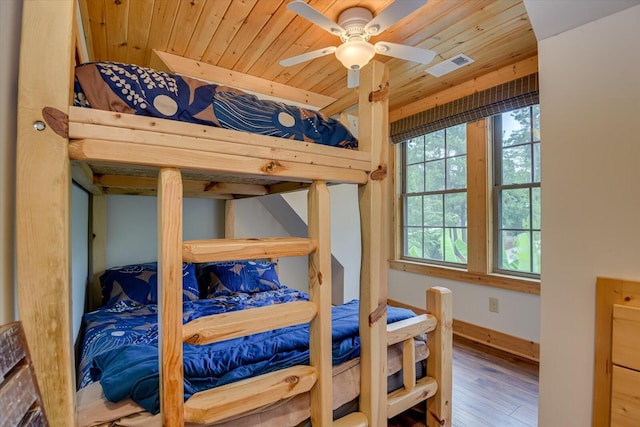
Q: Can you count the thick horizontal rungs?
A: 3